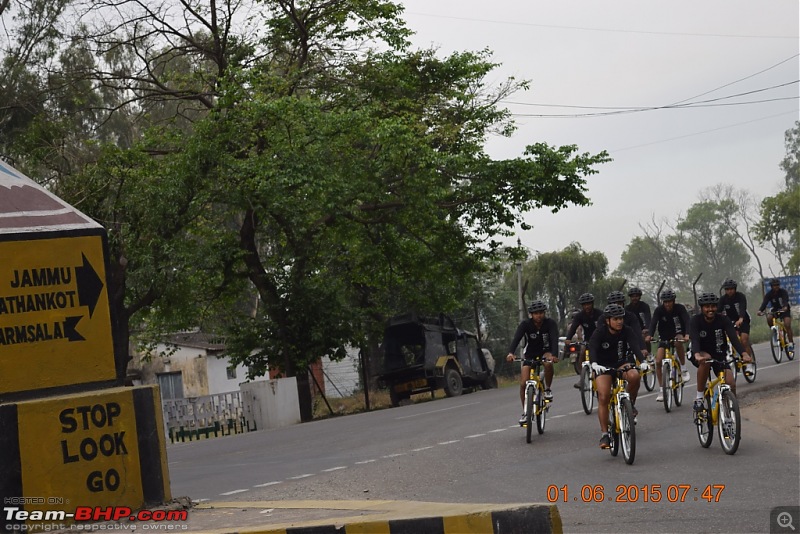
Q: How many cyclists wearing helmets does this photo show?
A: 9